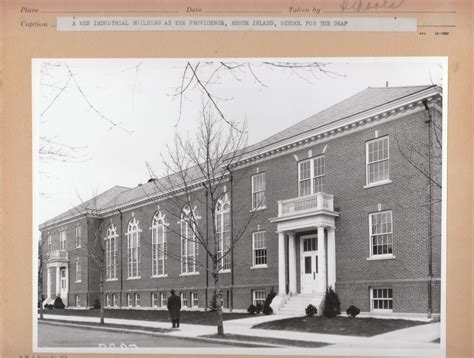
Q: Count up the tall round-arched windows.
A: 5